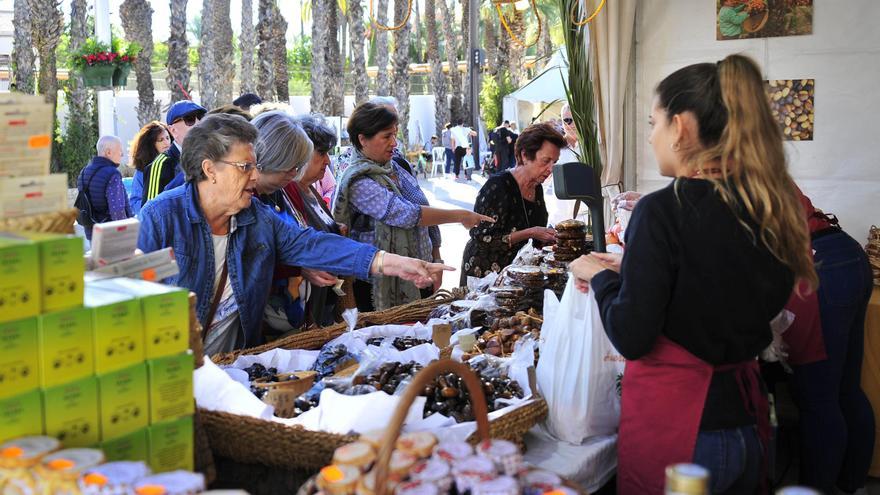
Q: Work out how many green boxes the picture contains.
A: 12